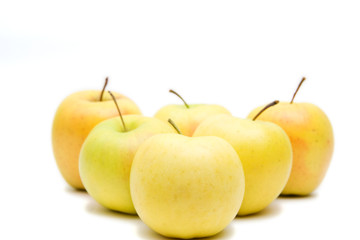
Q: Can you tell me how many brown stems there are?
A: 6